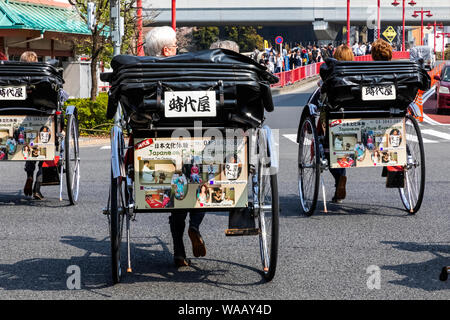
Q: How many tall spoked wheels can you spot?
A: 5